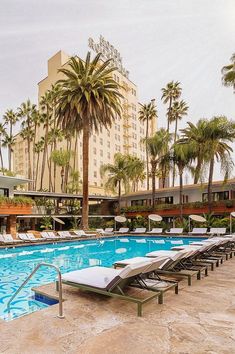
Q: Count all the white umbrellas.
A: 5